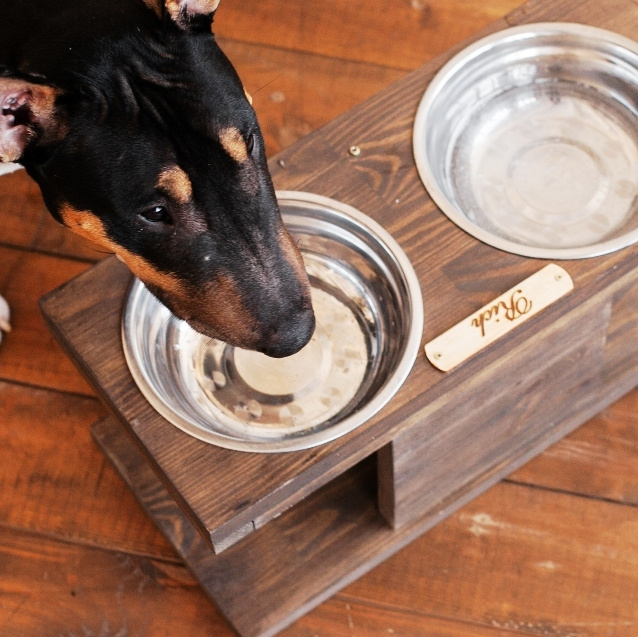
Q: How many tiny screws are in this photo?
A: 3